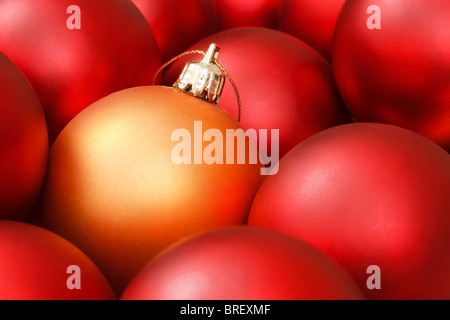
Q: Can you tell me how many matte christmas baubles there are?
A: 11